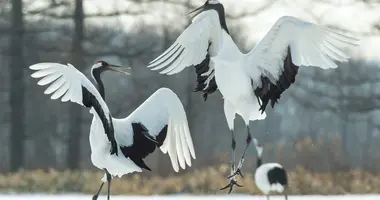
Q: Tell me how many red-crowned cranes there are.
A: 3